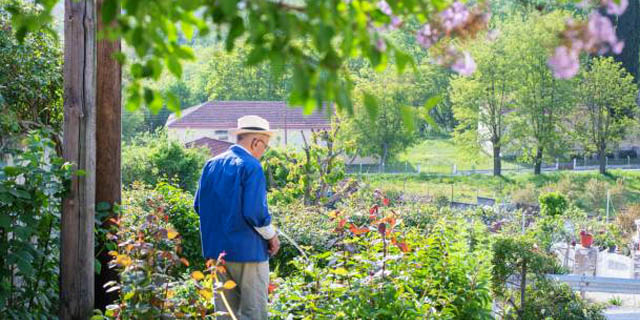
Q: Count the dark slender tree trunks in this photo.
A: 3